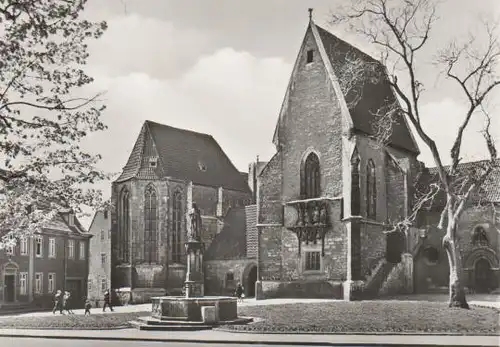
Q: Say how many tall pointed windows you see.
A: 5